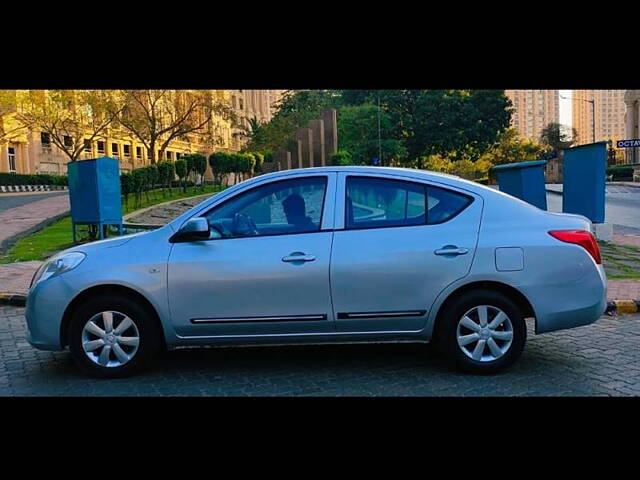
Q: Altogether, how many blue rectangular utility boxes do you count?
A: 3